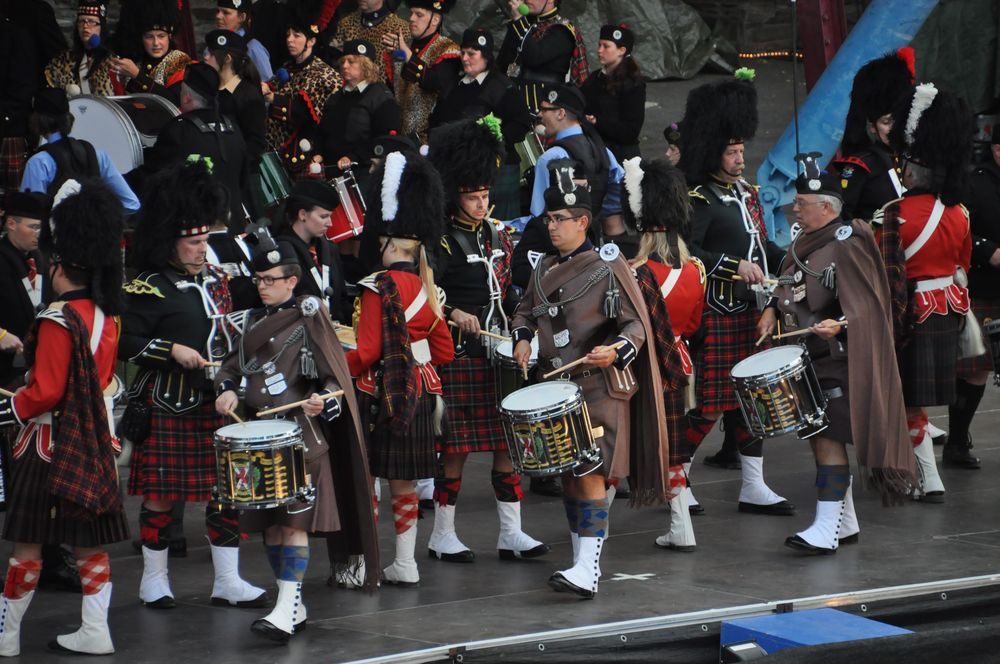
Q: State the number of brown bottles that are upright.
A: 0